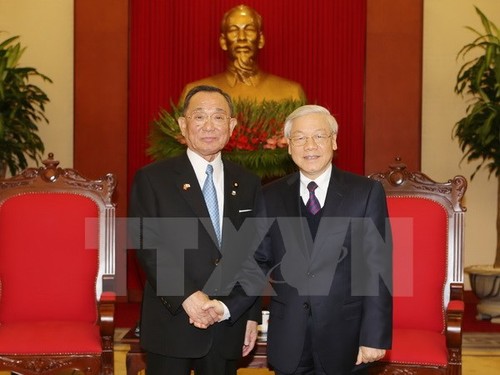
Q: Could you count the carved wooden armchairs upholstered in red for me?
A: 2